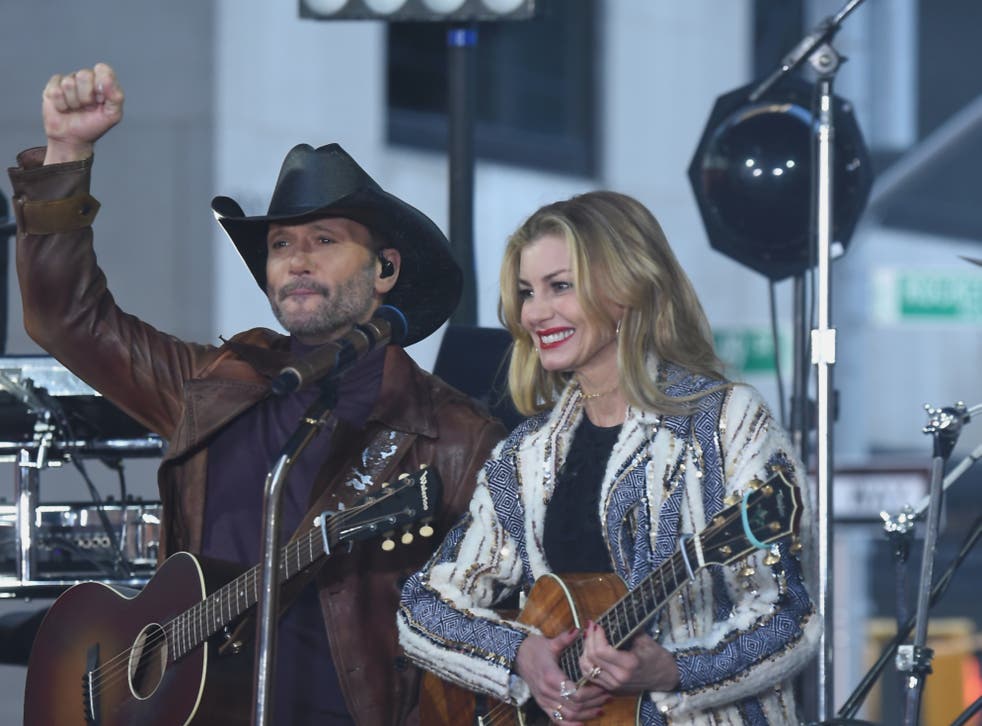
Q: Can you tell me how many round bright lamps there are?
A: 4